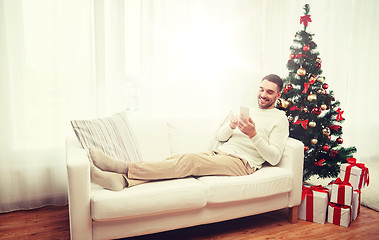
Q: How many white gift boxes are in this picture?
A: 5